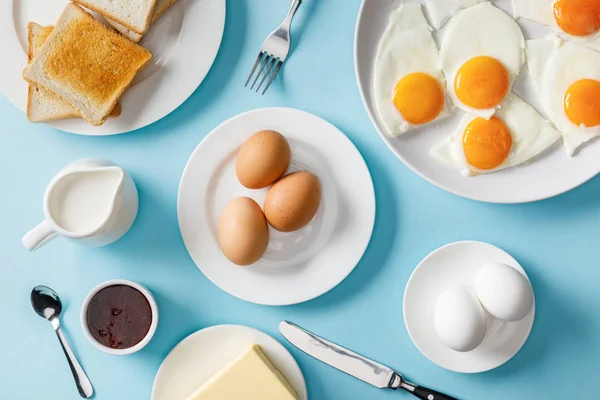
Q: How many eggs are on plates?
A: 10